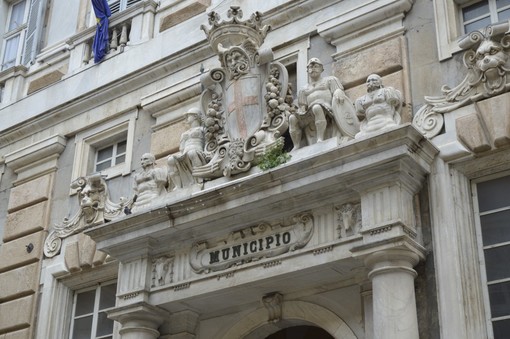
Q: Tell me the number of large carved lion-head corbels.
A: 2